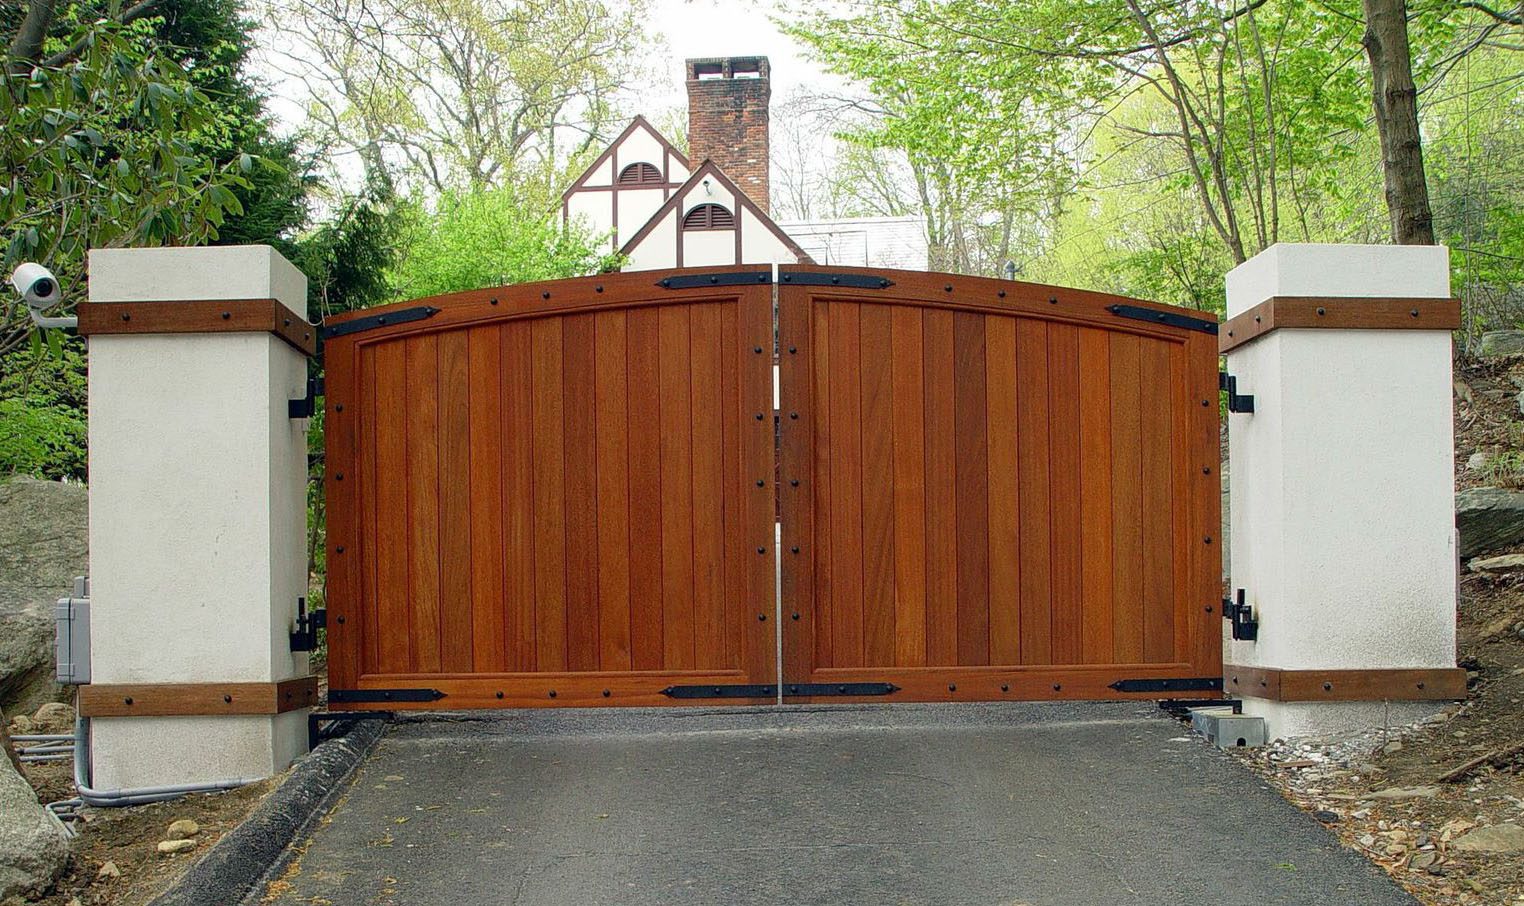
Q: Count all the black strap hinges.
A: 8